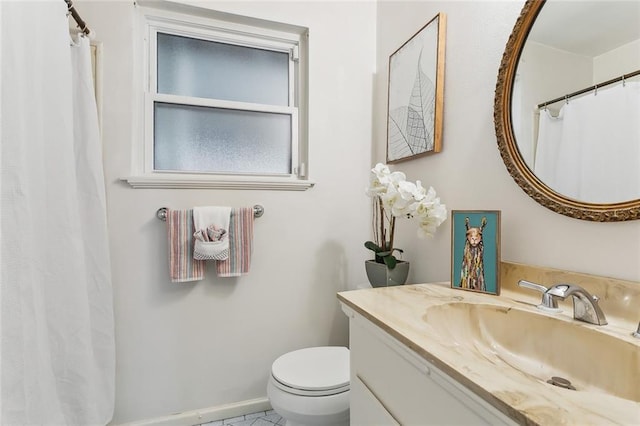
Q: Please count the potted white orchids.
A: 1